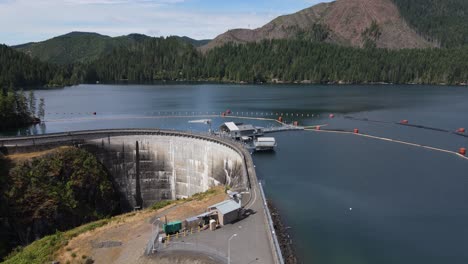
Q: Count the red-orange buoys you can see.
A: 11